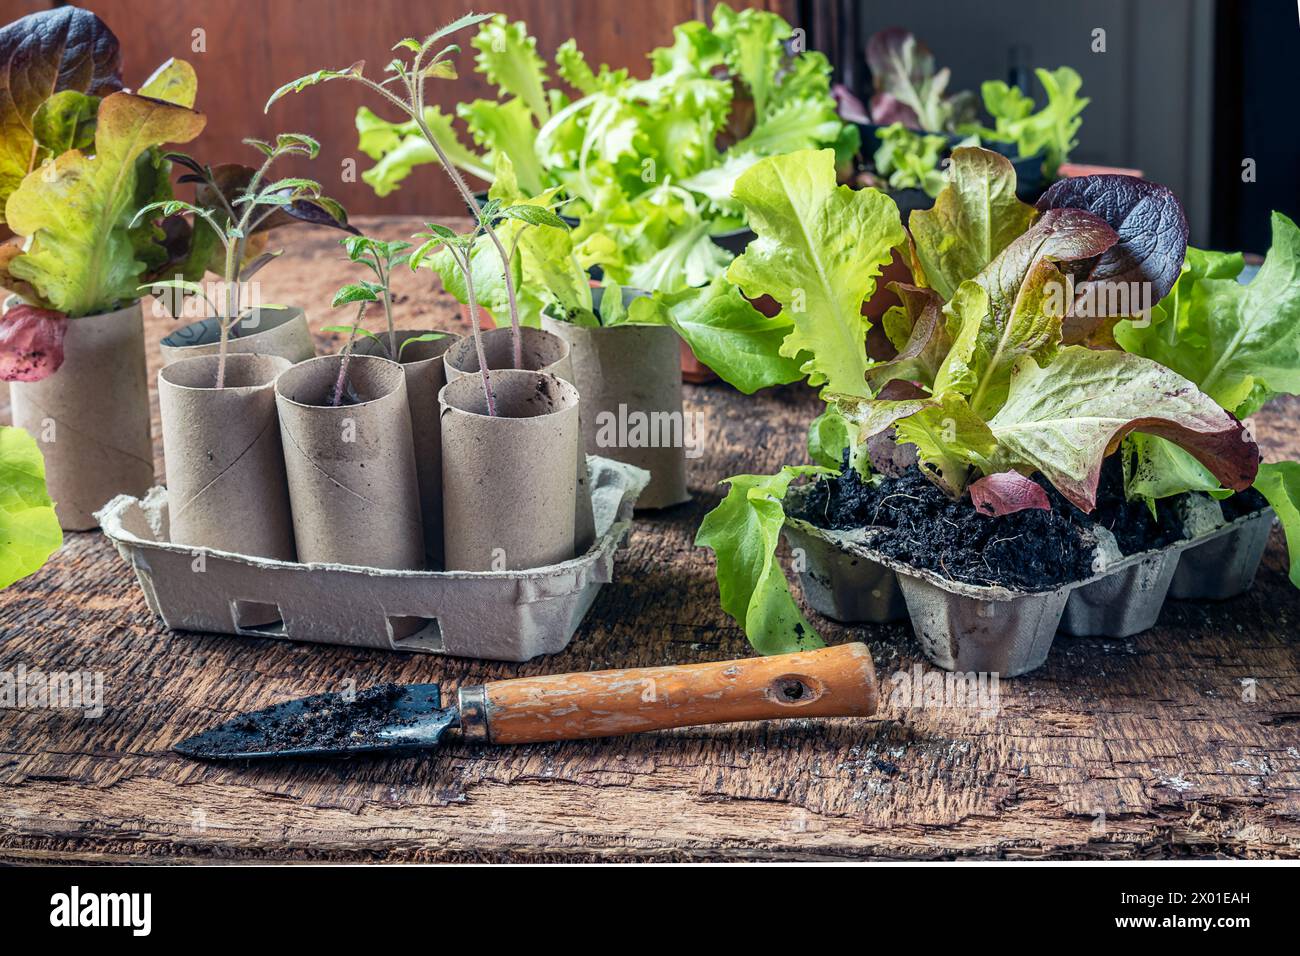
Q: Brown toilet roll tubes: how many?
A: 8